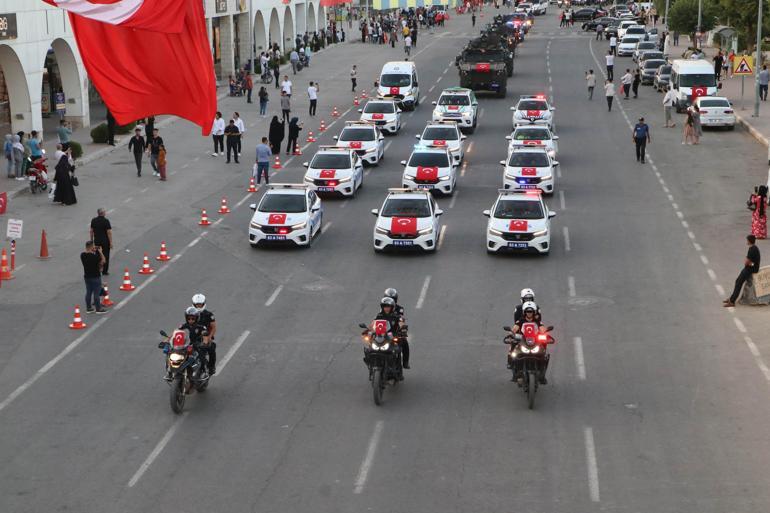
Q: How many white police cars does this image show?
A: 12